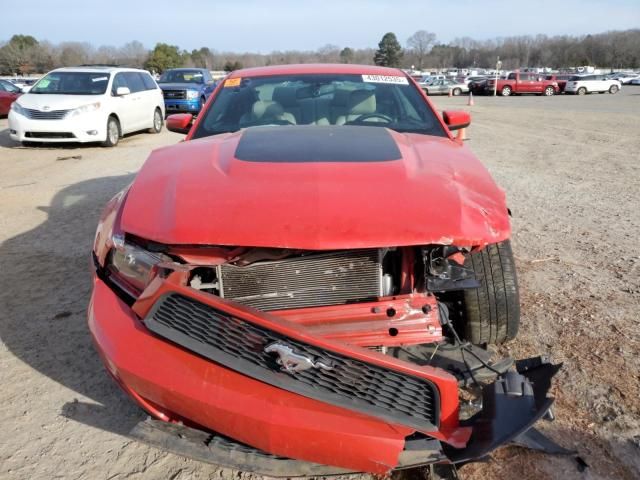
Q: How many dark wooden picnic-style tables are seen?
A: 0